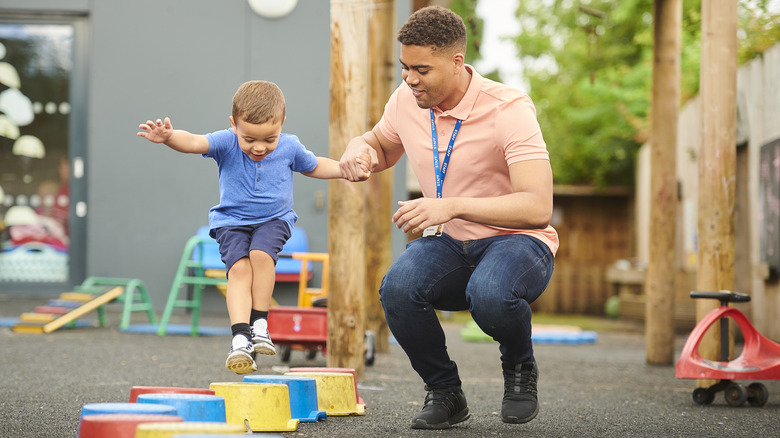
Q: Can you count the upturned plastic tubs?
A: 10